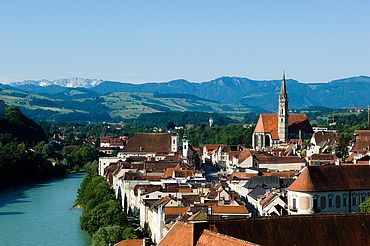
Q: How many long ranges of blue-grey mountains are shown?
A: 1